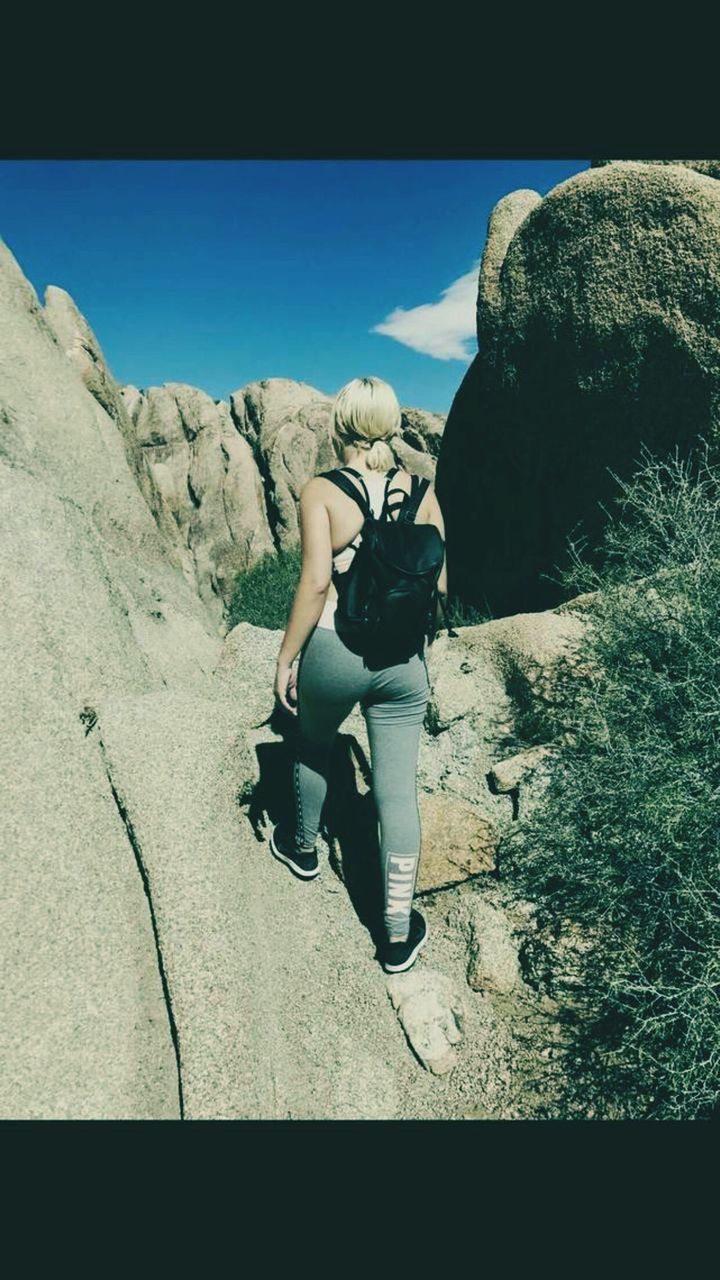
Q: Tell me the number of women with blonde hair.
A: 1